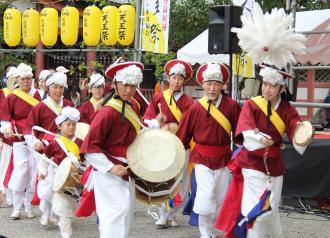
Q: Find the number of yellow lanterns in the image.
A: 7